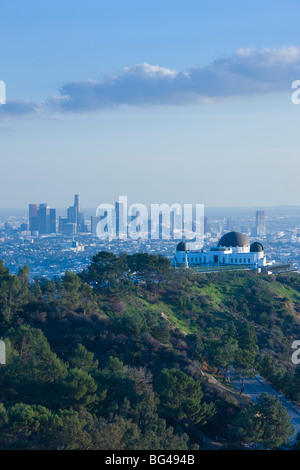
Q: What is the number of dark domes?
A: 3